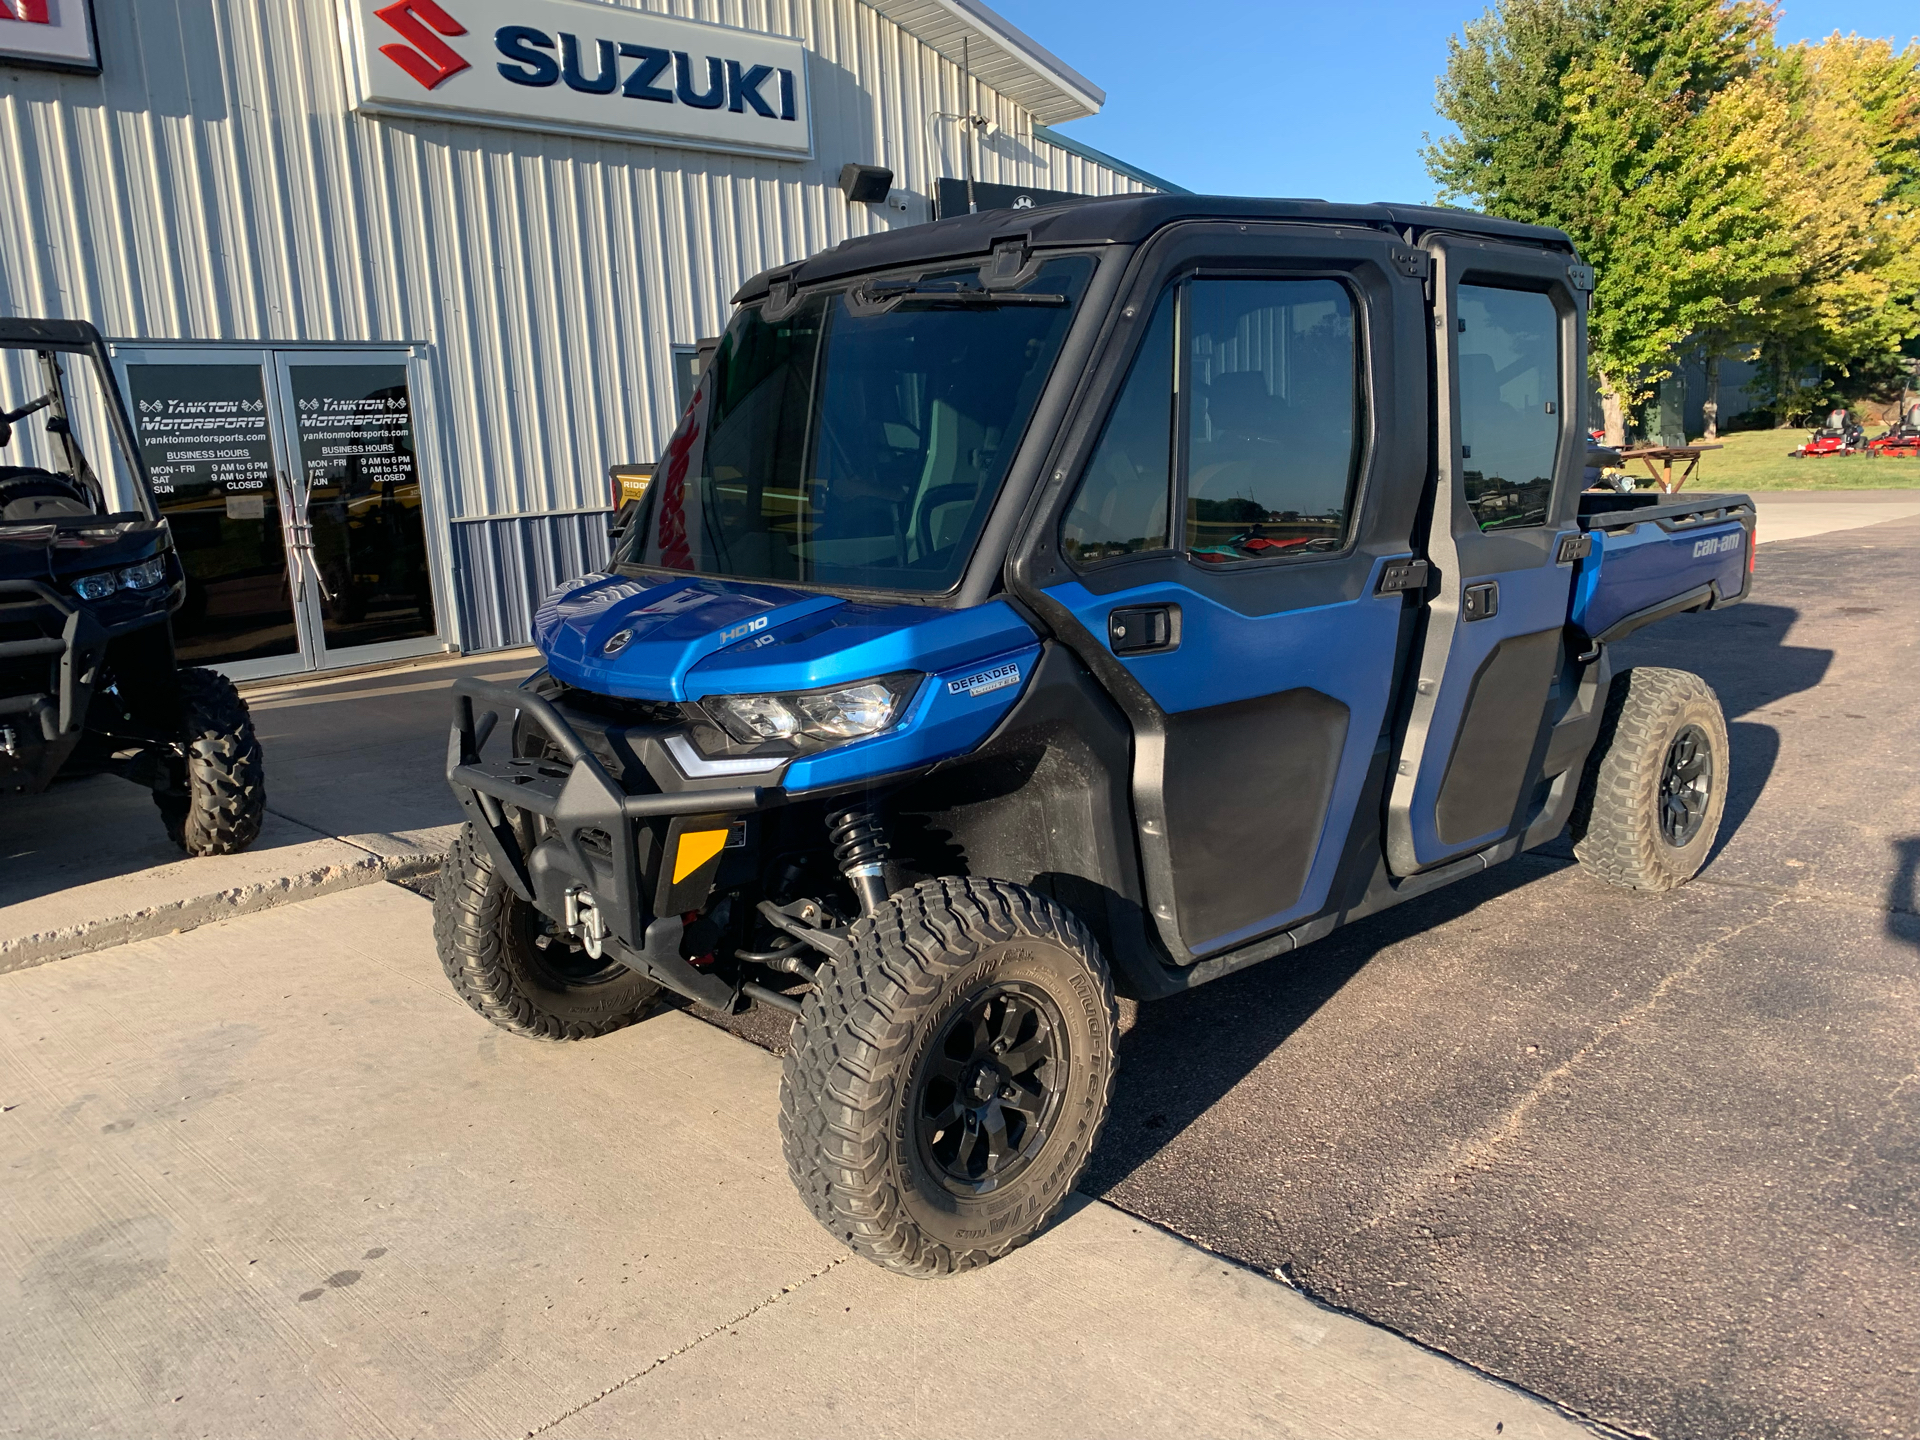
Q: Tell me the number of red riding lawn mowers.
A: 2